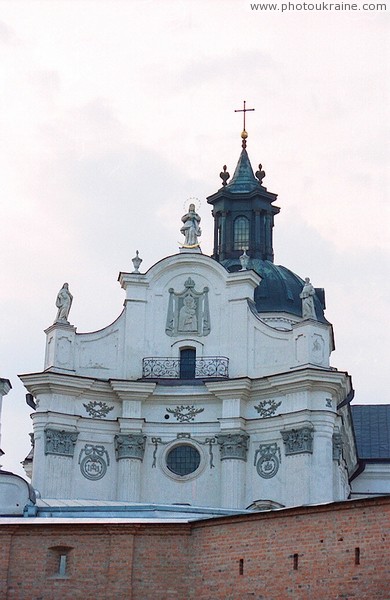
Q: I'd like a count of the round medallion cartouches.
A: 2